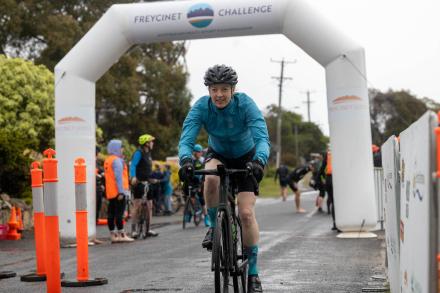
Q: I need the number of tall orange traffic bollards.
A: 3